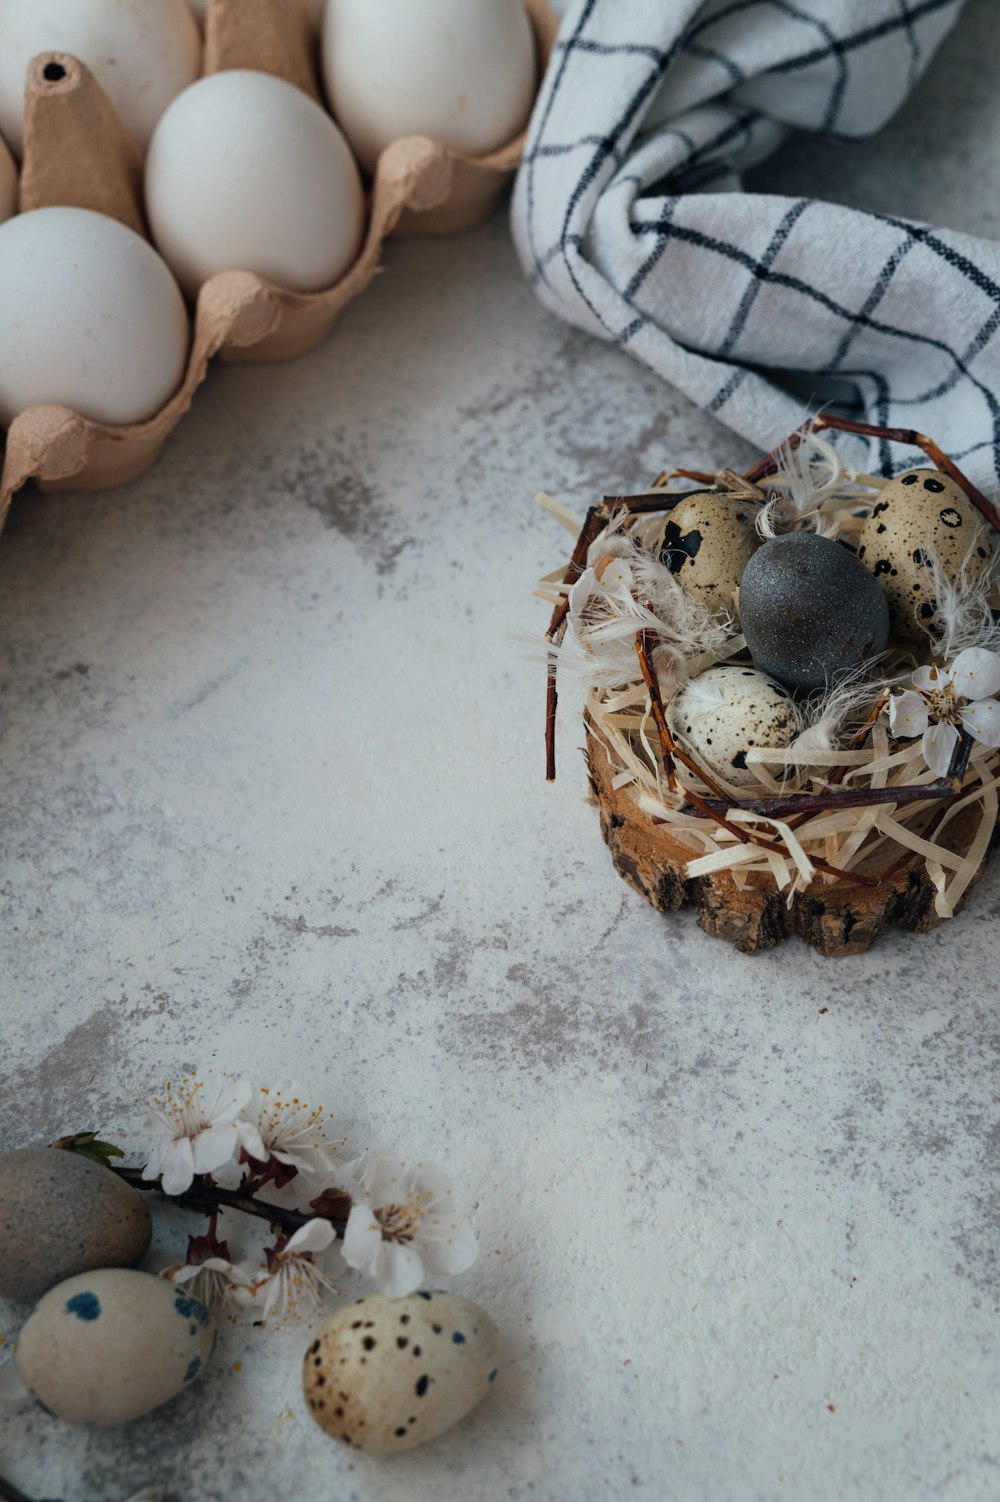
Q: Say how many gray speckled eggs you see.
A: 2